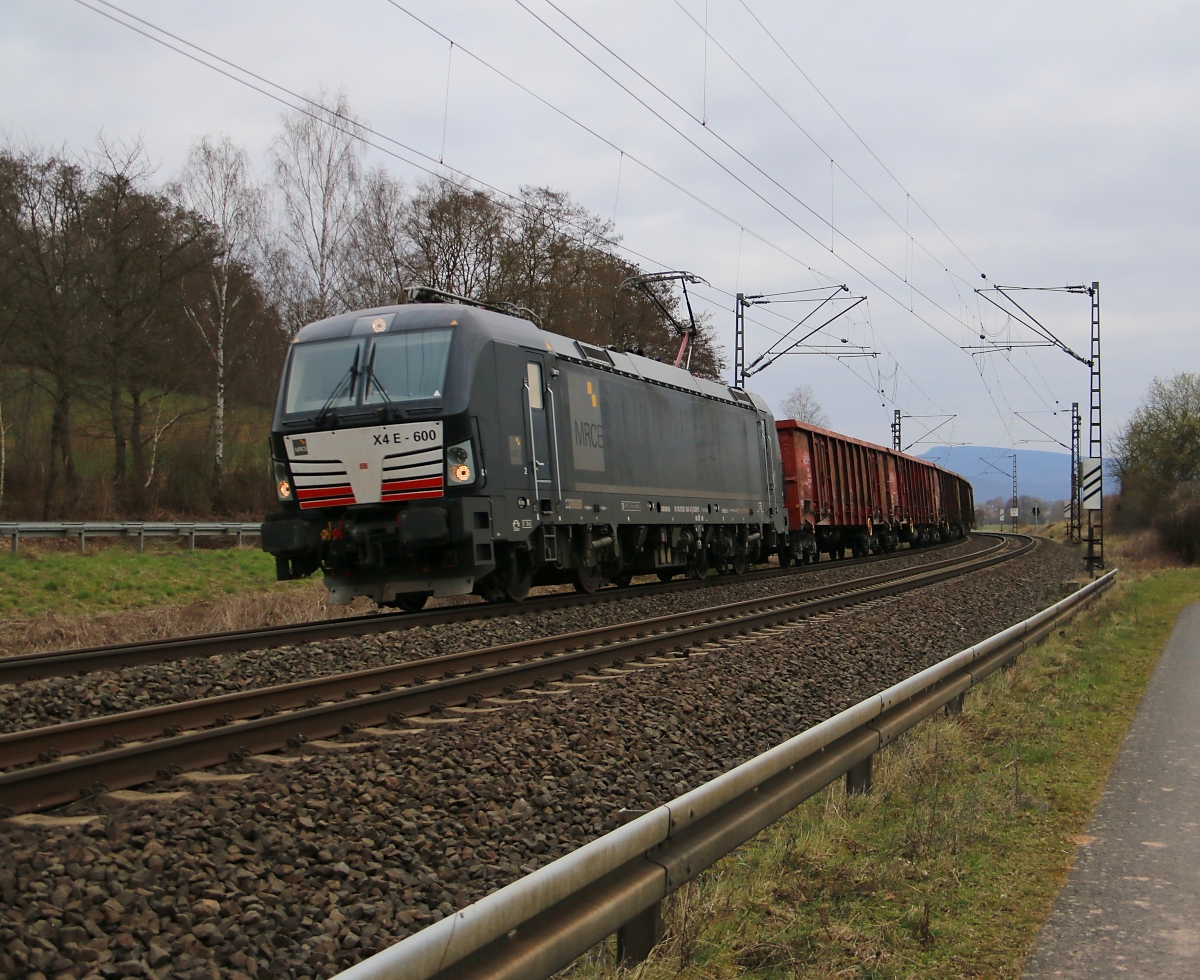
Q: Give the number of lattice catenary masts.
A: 5